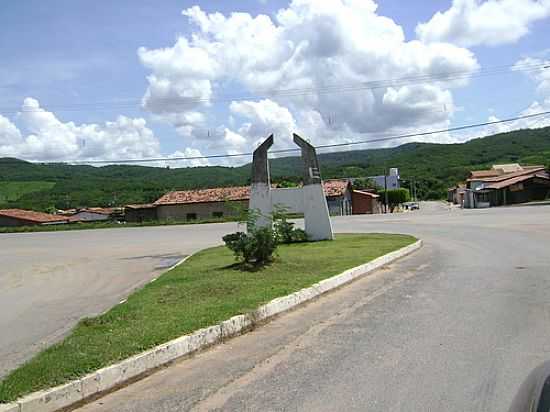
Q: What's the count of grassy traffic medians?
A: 1